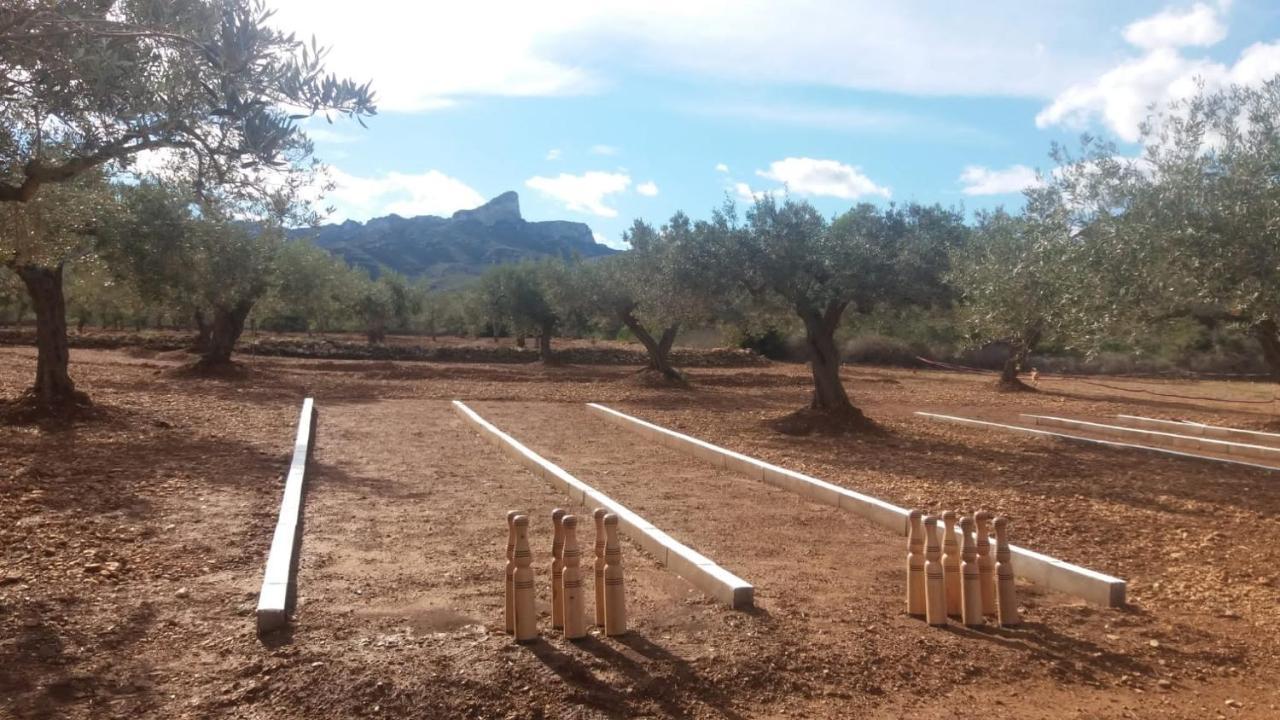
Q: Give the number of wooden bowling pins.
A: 12